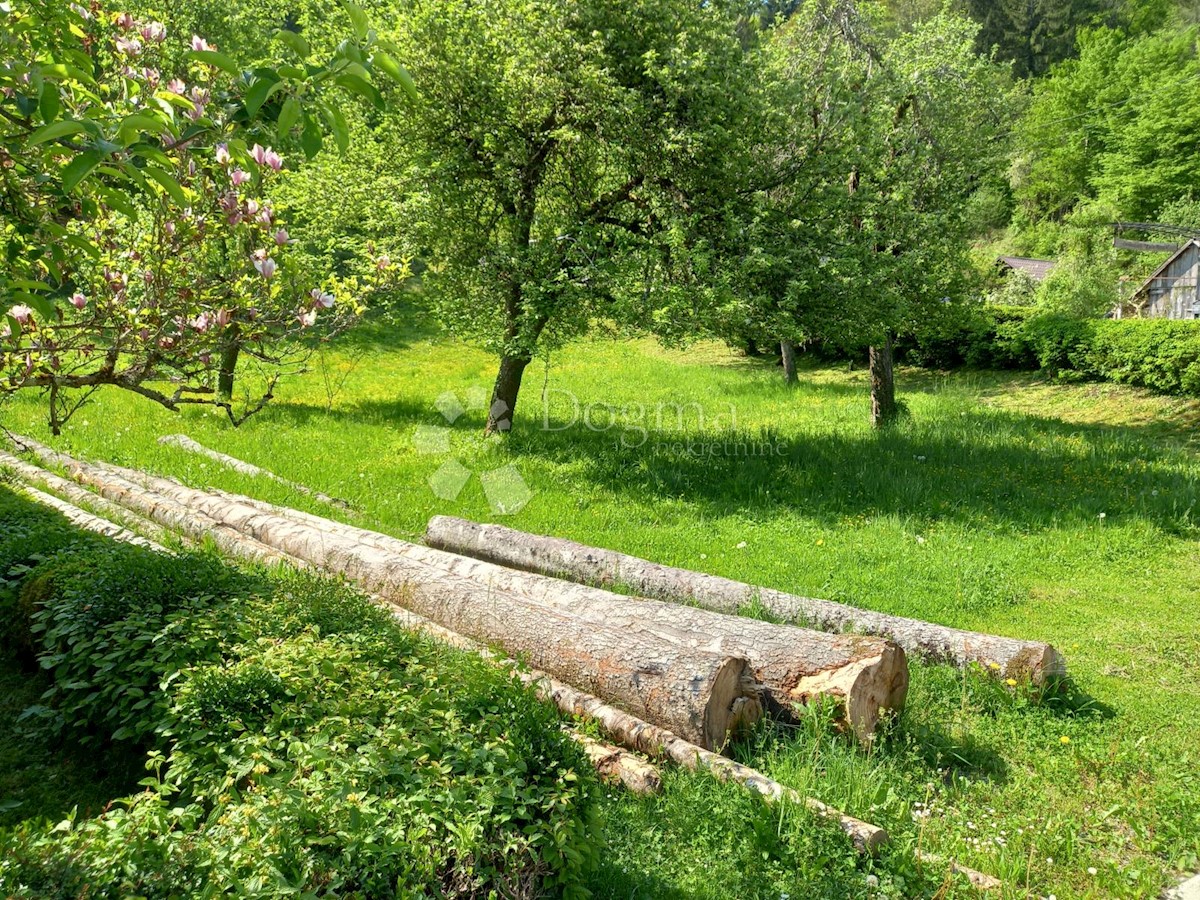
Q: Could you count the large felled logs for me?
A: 3